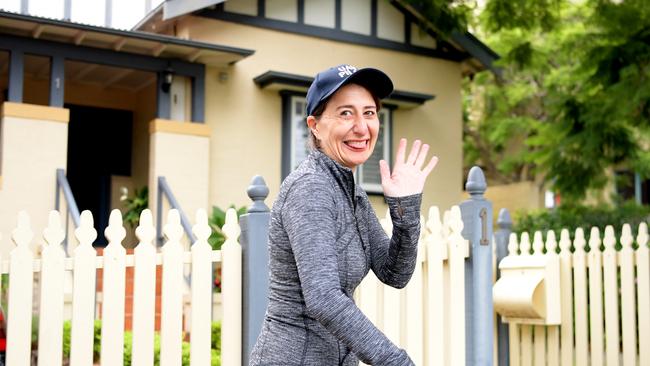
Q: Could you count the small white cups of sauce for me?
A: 0